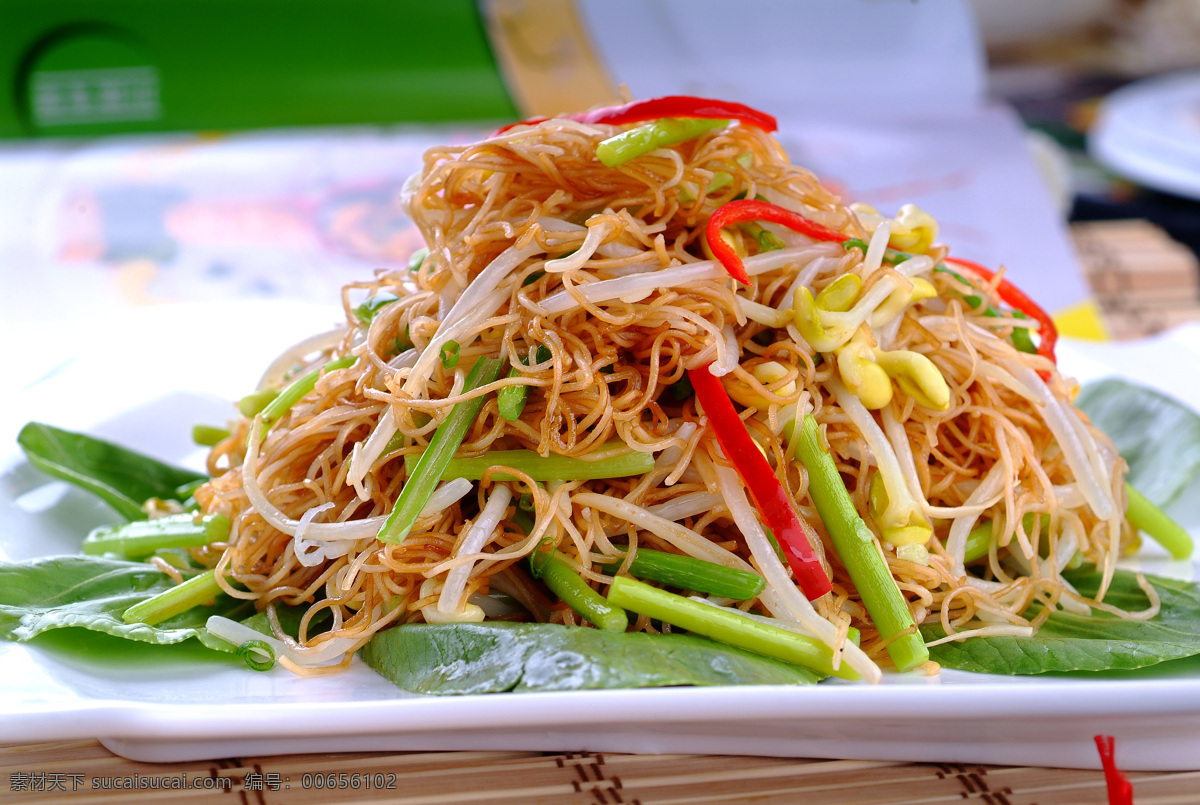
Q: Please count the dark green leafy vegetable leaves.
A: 5